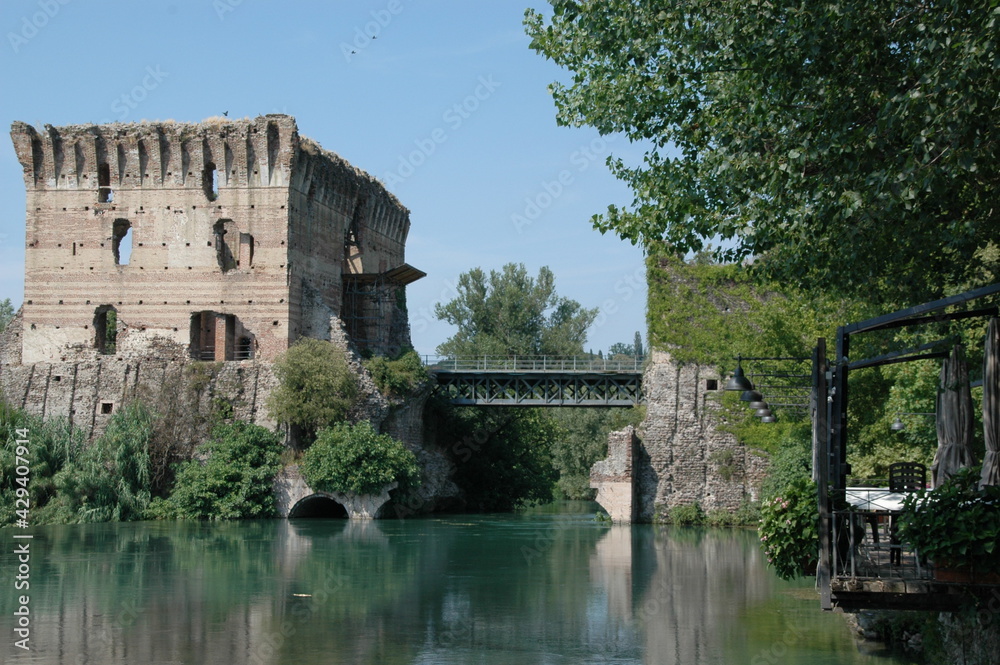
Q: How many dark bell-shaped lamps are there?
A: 6